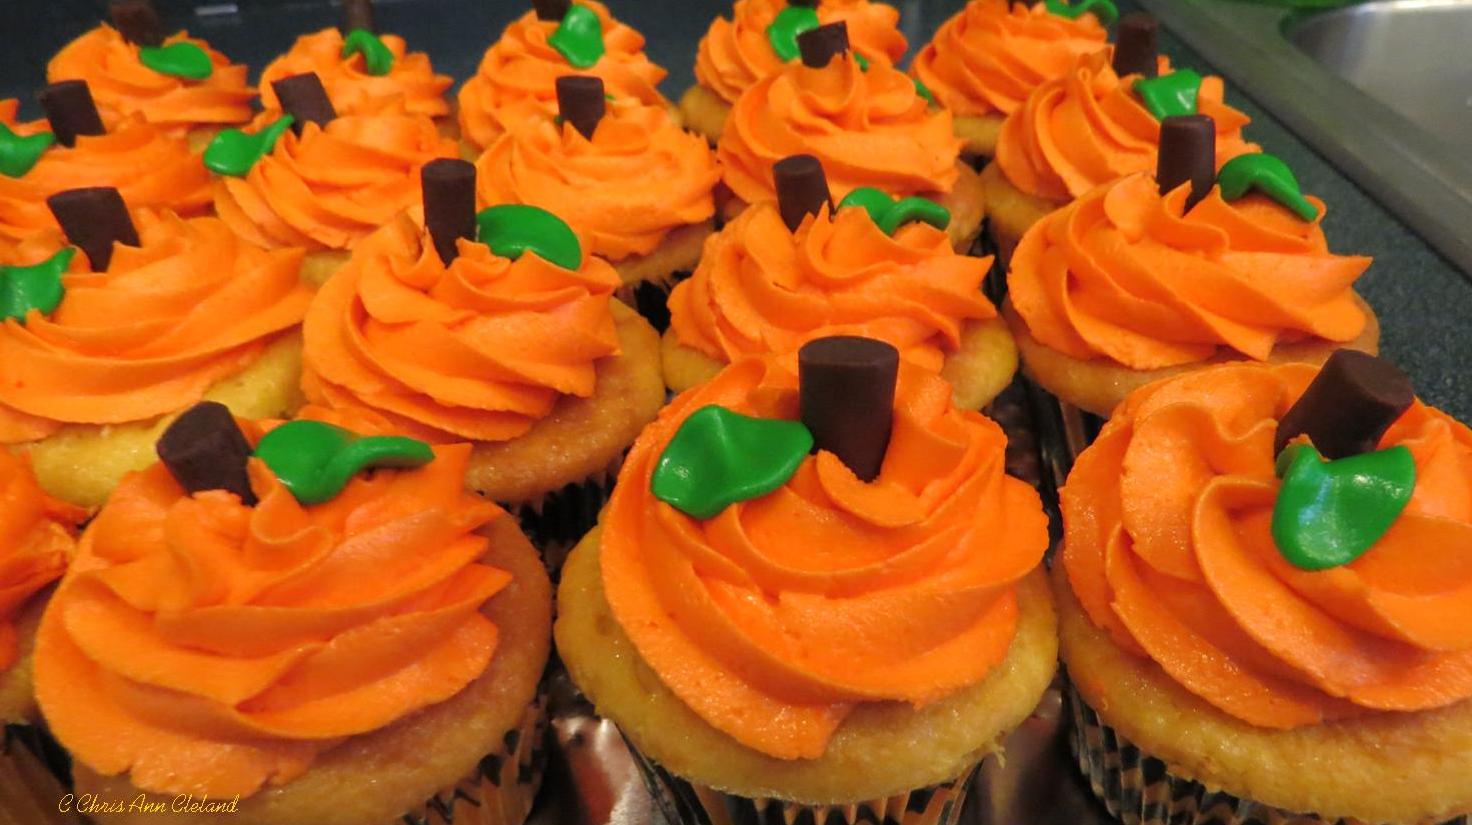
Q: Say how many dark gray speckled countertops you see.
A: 1